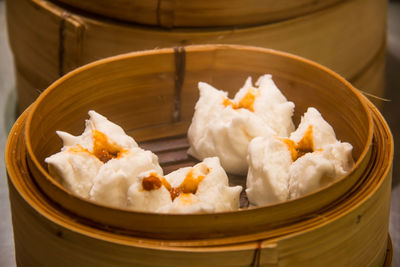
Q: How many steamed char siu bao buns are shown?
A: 4